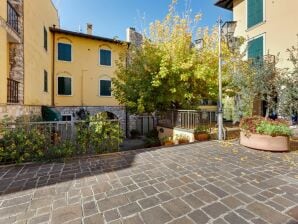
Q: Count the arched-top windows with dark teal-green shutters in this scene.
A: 4